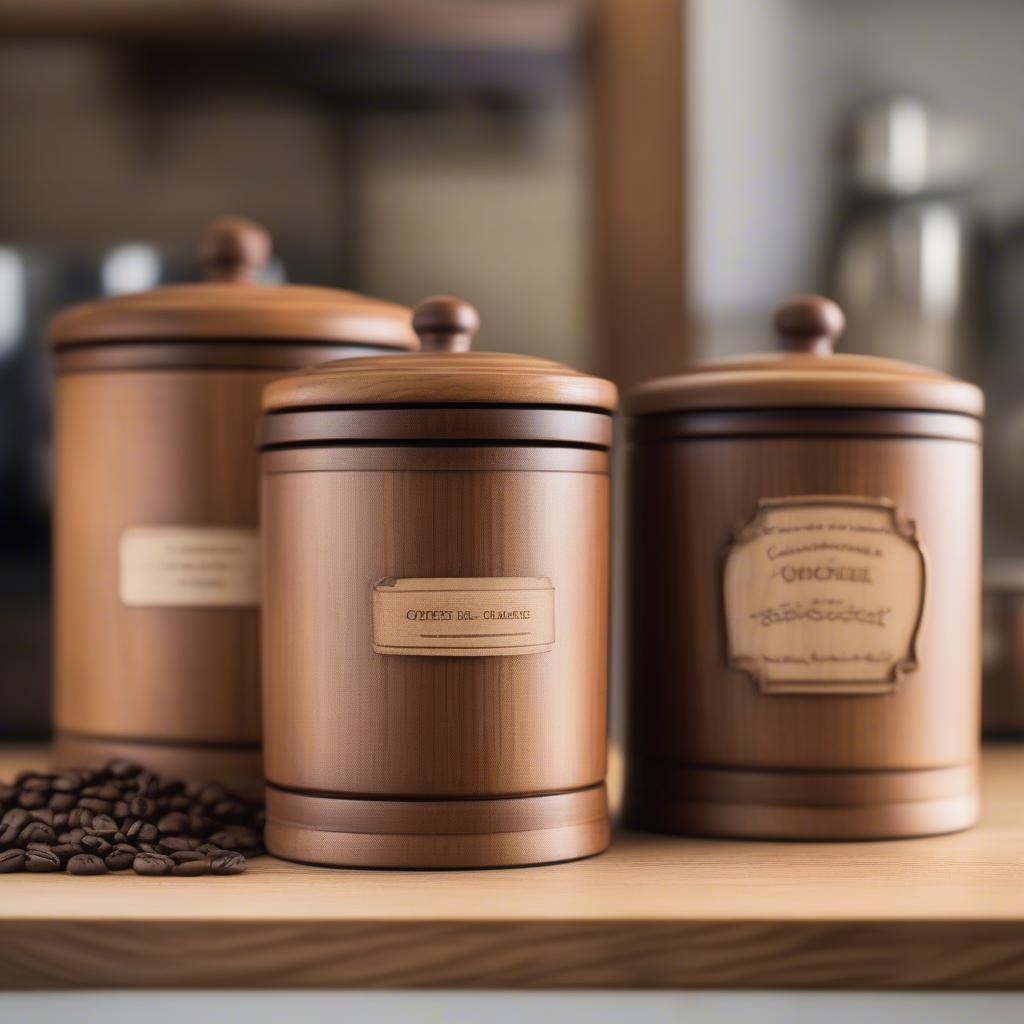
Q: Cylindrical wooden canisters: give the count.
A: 3